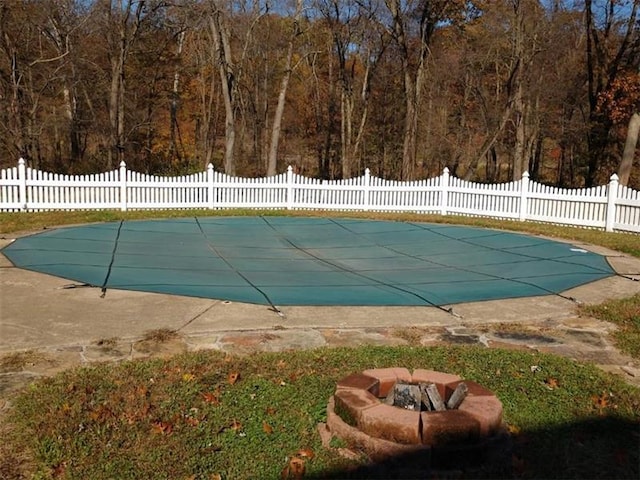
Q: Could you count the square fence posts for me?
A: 8